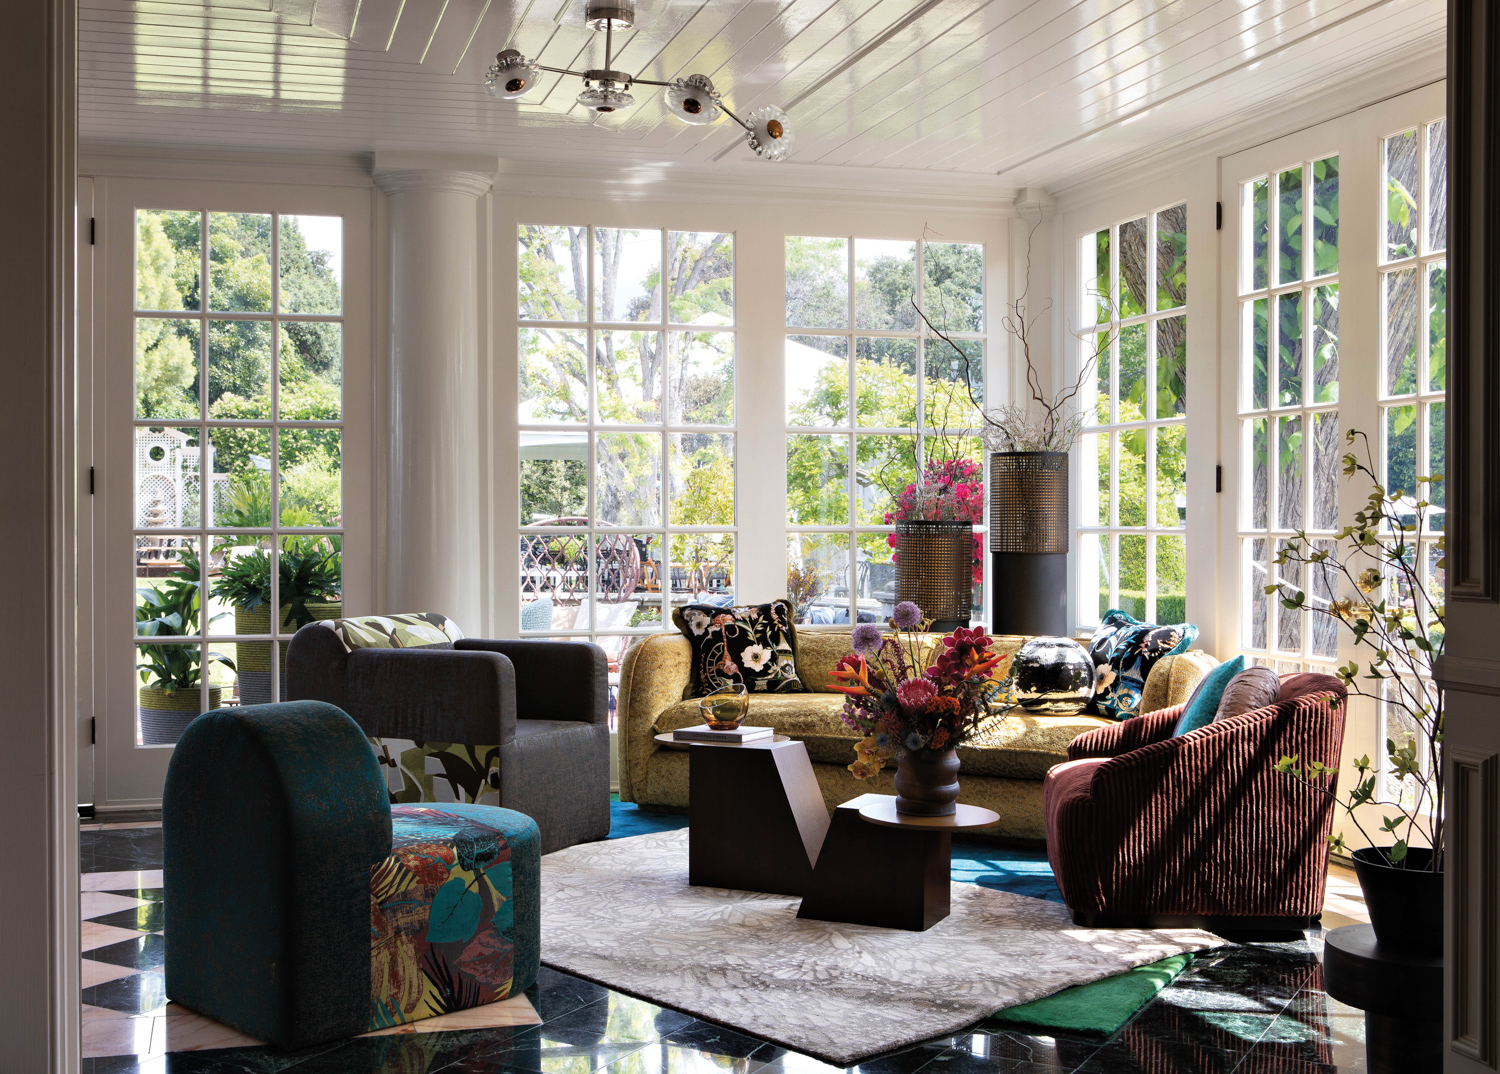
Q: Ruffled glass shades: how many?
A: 4